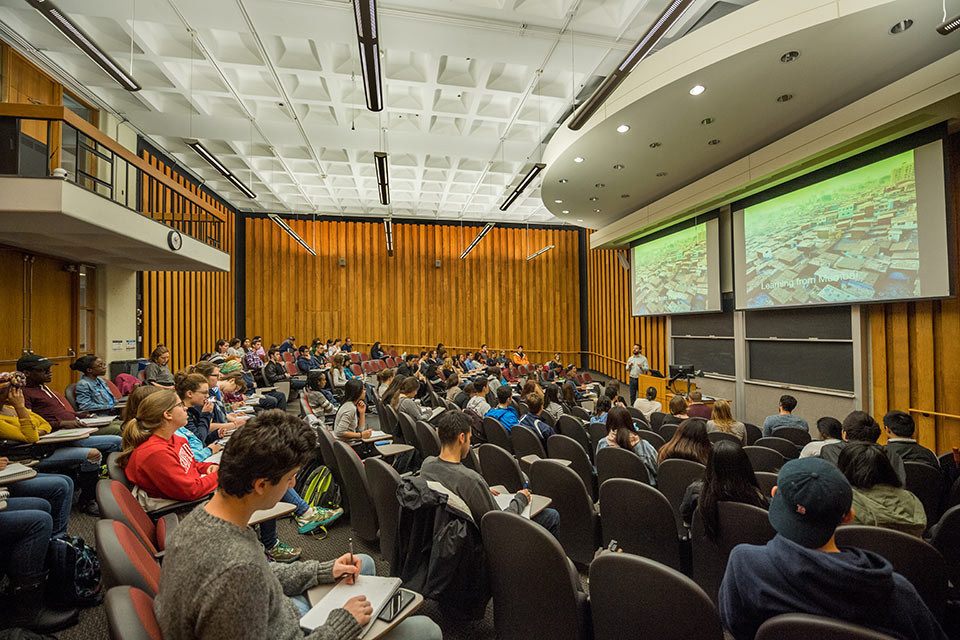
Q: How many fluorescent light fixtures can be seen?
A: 11